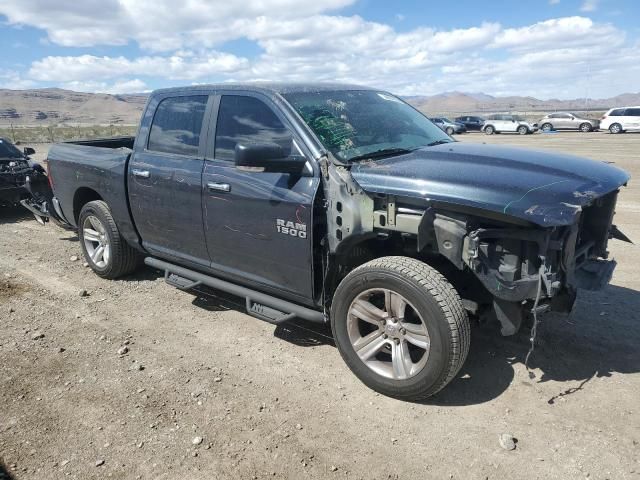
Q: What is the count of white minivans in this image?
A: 1